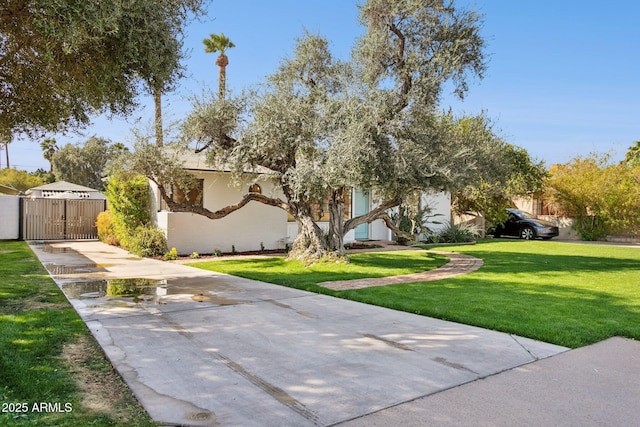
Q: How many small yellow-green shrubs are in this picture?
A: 2